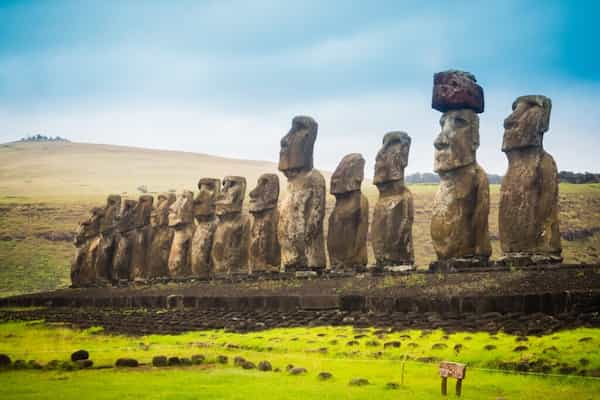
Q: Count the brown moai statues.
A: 15